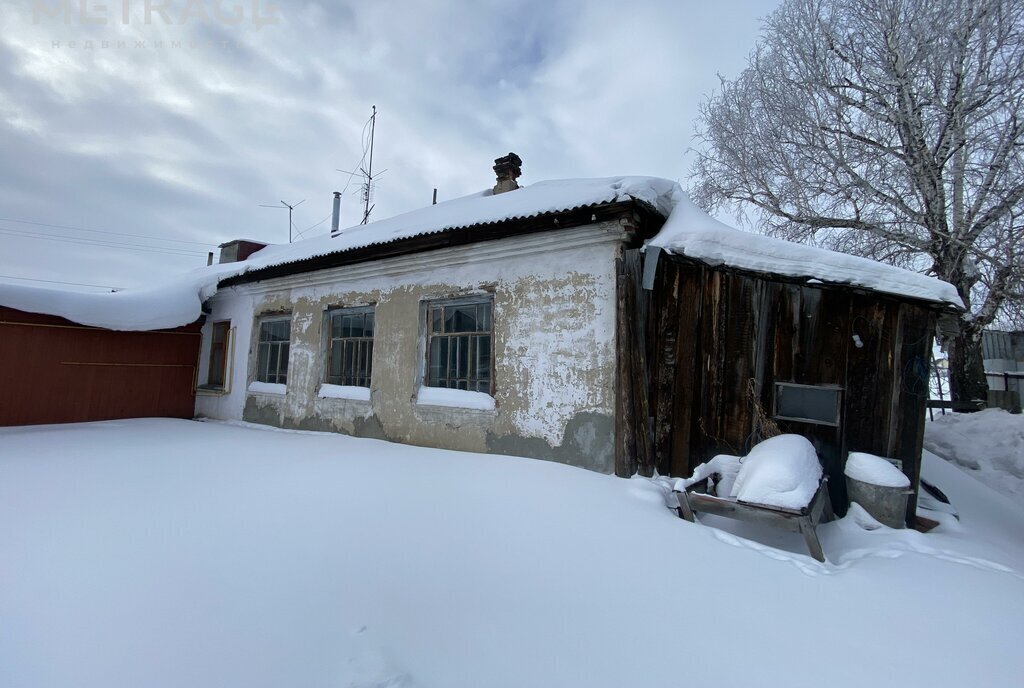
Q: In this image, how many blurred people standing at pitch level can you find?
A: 0